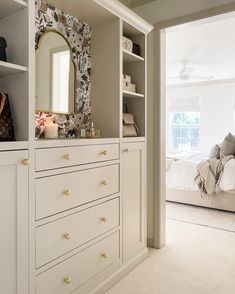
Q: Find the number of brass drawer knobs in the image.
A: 8